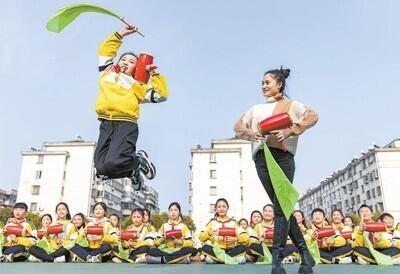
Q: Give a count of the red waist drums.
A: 13